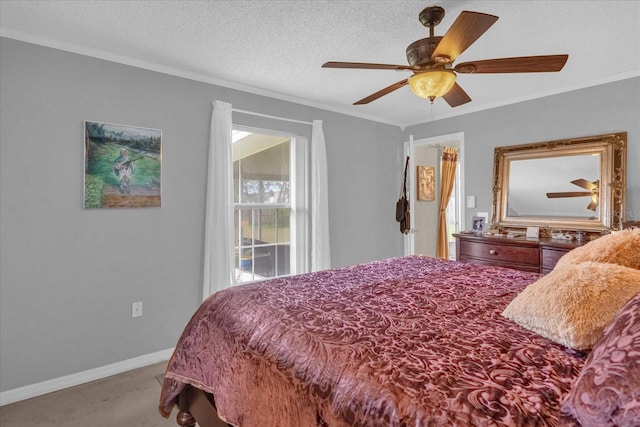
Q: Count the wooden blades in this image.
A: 5